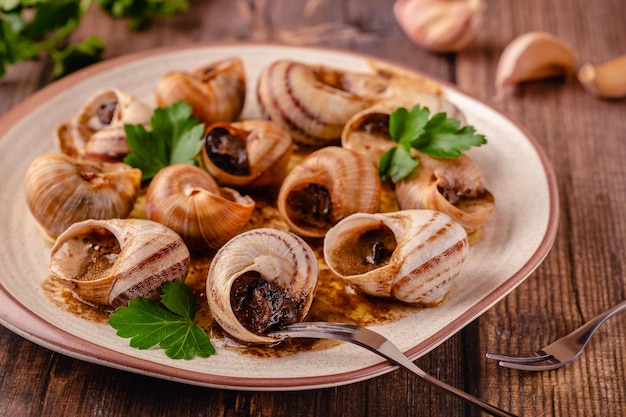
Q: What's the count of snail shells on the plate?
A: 12